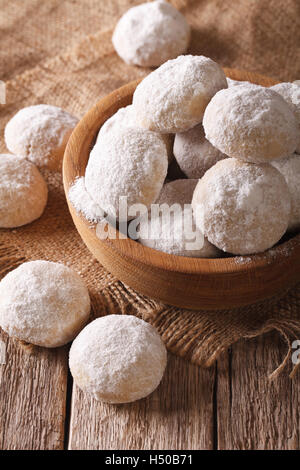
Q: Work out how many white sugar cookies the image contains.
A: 15